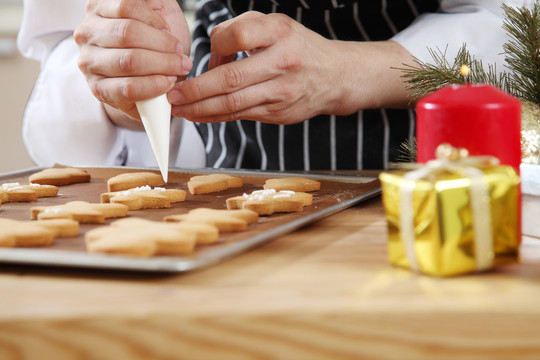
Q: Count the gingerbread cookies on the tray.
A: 11